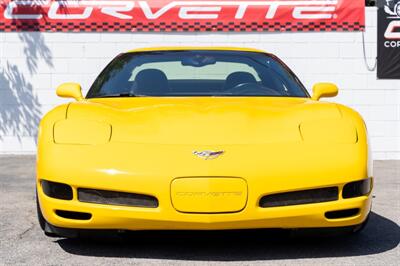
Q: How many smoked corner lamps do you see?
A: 2